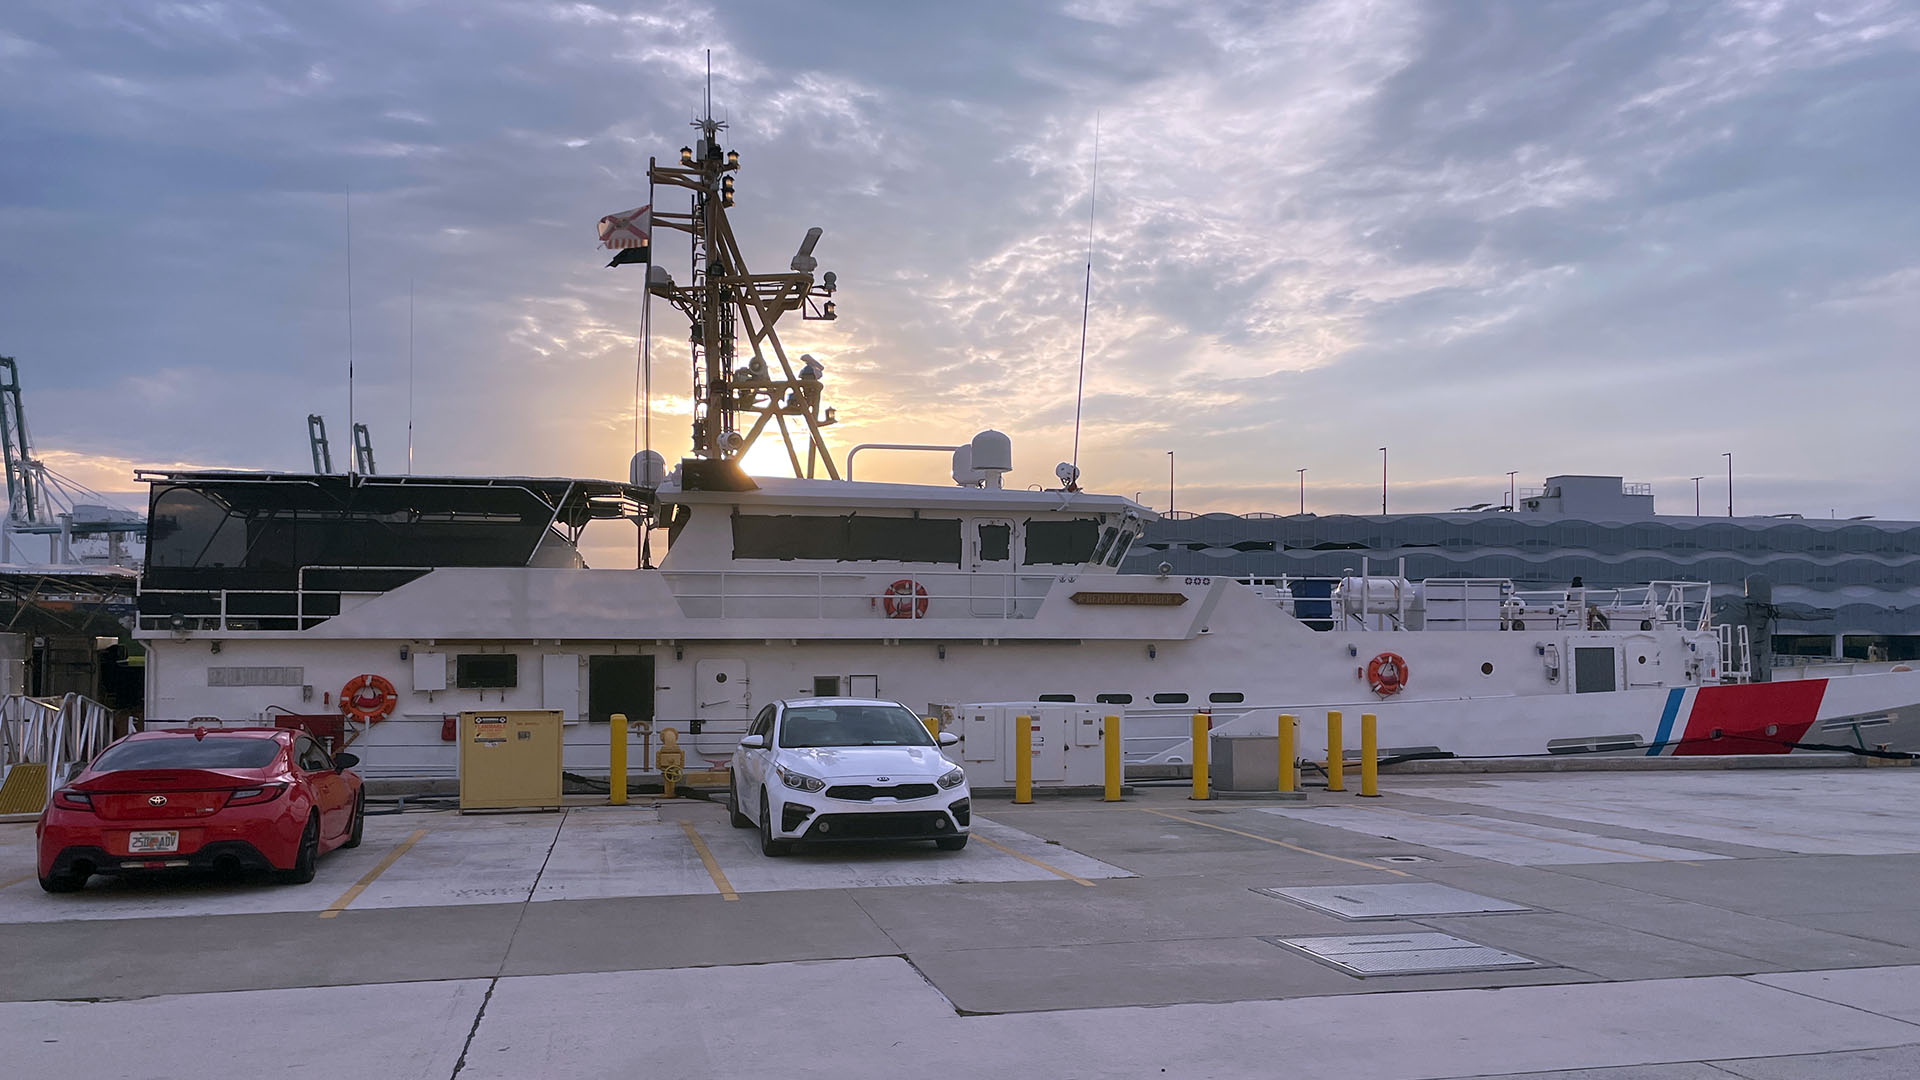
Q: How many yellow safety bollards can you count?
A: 8